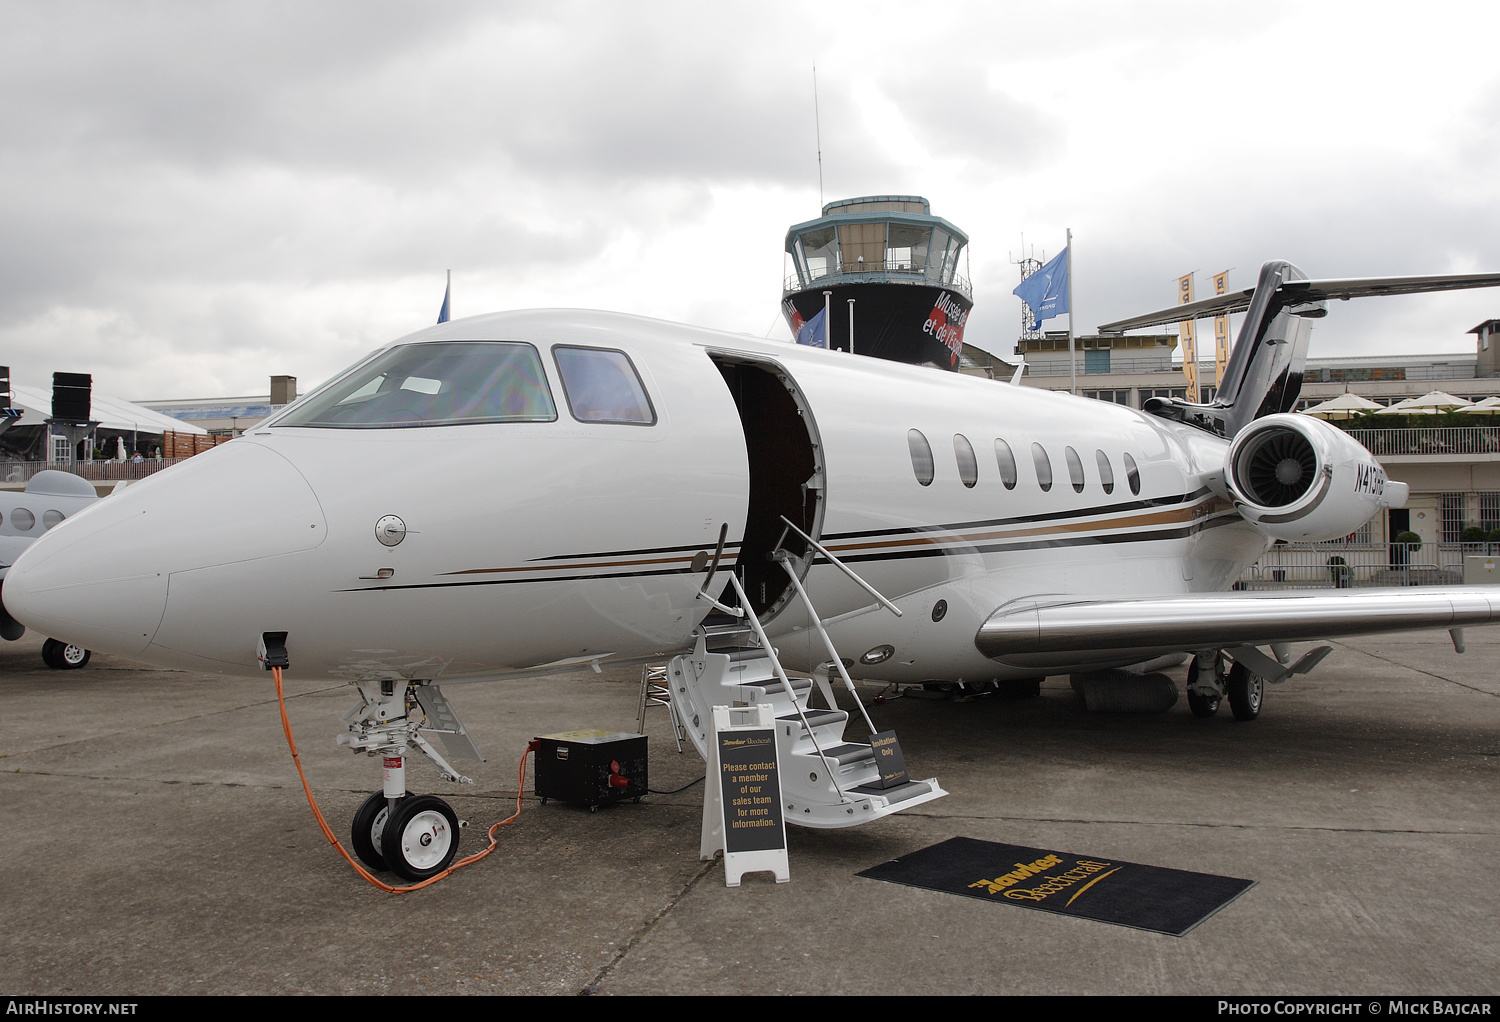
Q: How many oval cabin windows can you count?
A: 7